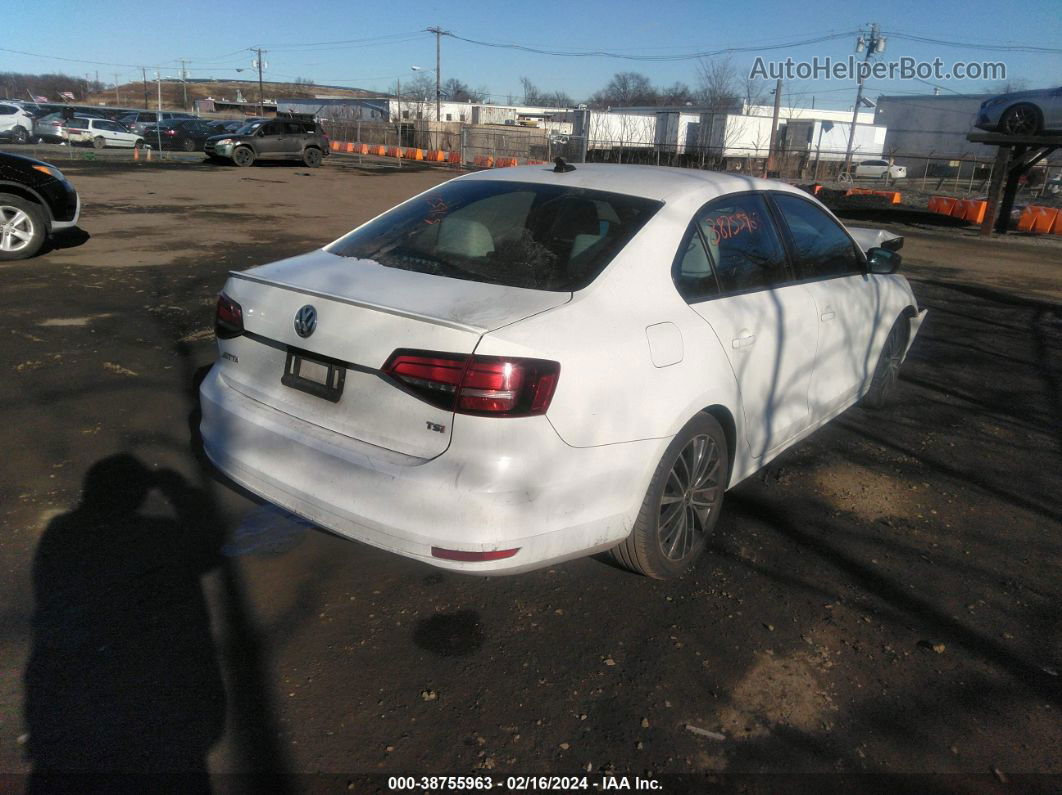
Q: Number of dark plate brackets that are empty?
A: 1